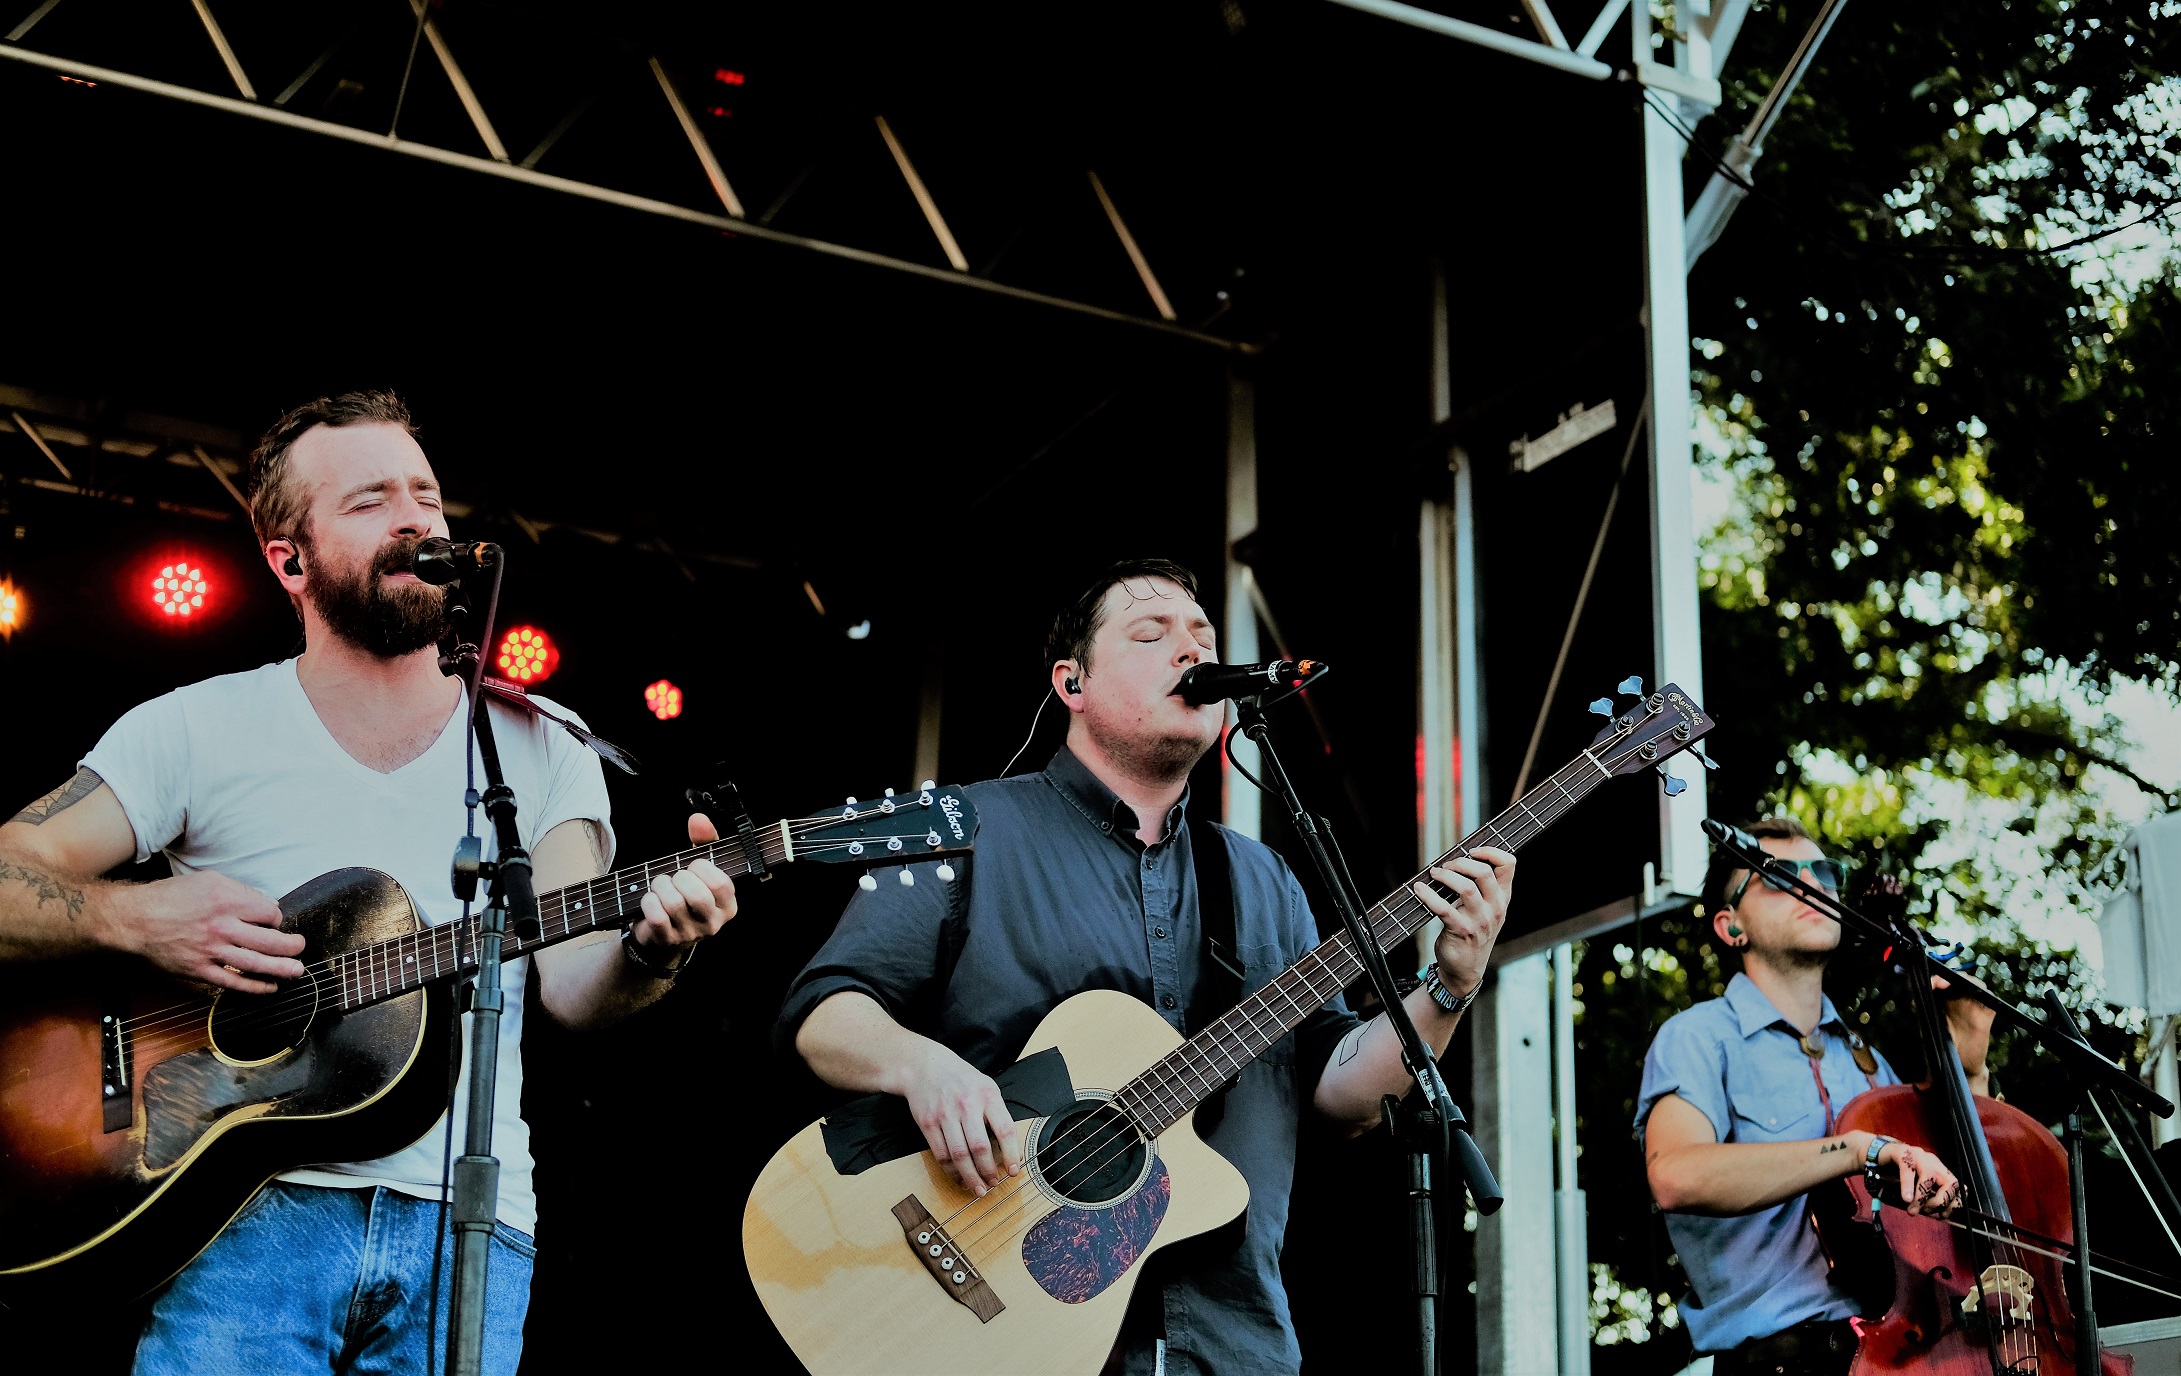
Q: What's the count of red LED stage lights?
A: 3